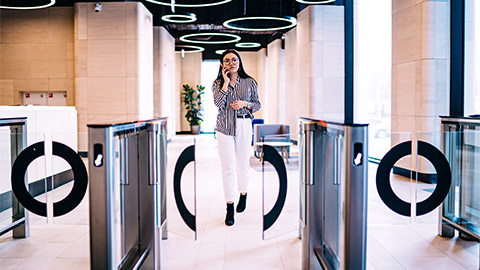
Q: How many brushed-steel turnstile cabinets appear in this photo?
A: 4